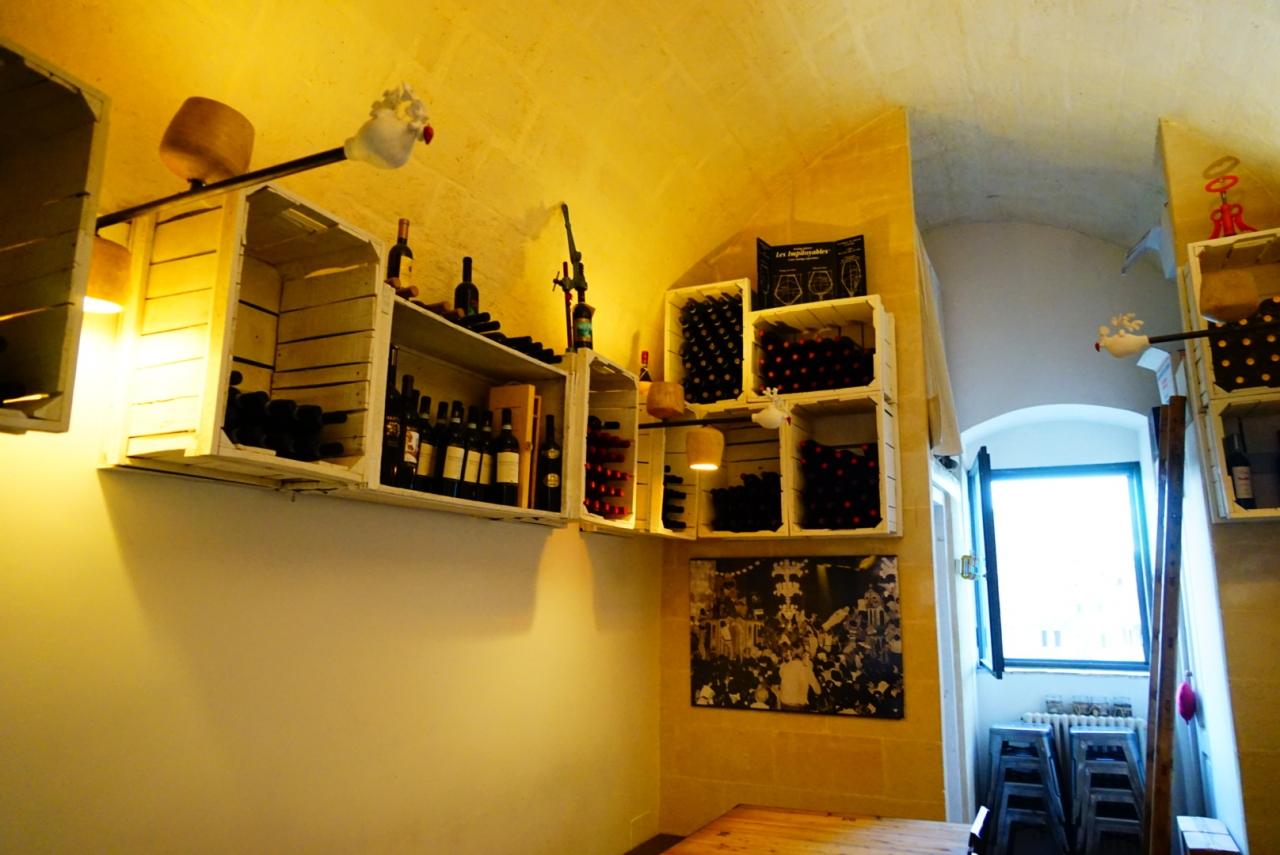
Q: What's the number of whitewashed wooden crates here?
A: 11